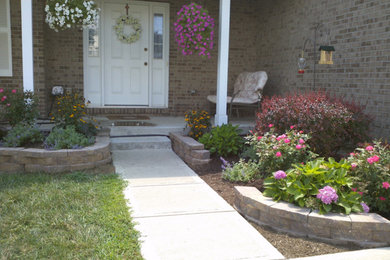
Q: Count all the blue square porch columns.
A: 0